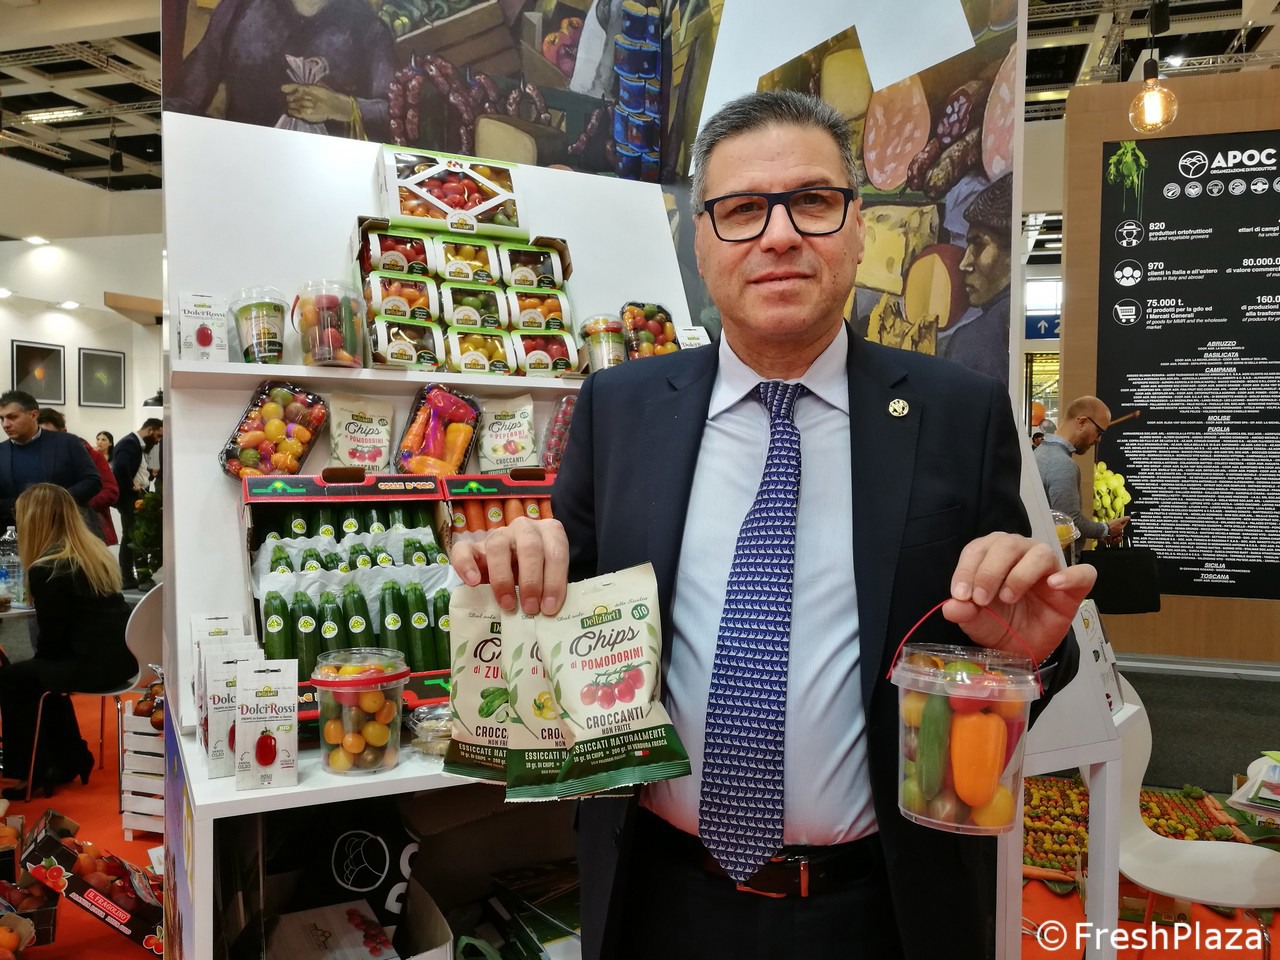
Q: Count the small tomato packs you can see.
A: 9